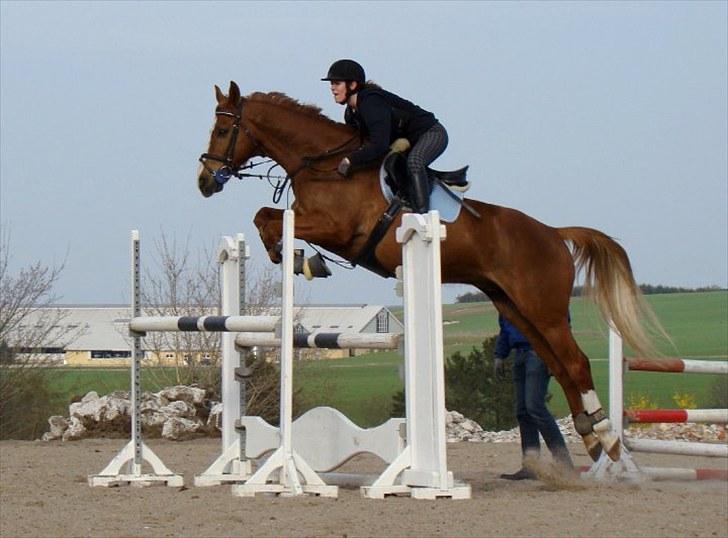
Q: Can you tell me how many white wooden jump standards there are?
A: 5